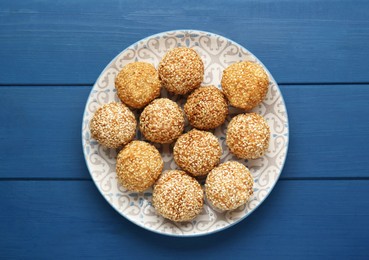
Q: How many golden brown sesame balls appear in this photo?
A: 11